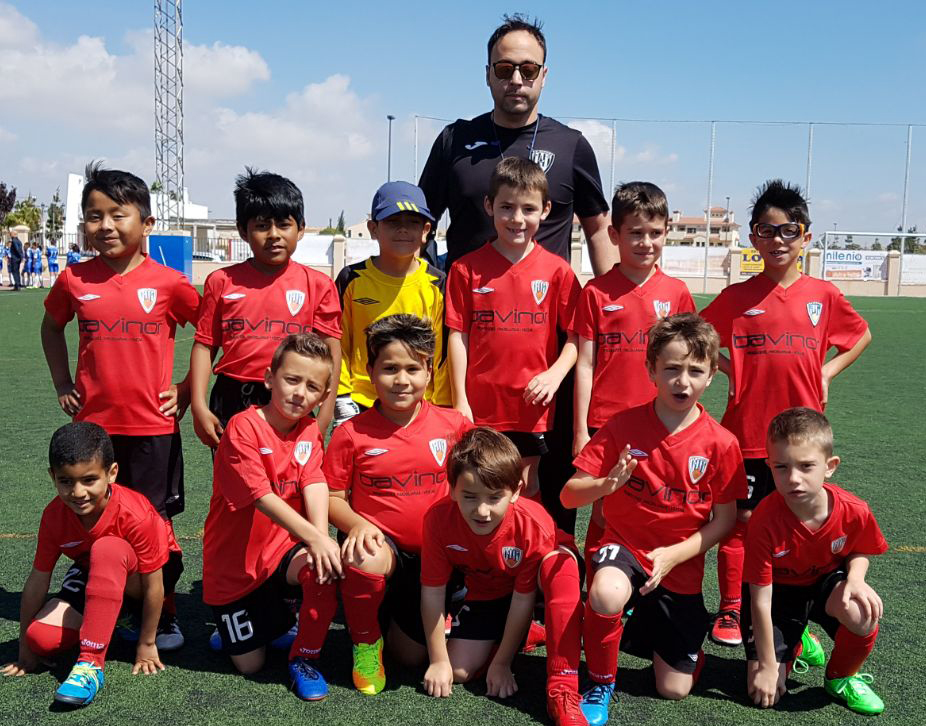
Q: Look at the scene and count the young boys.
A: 12